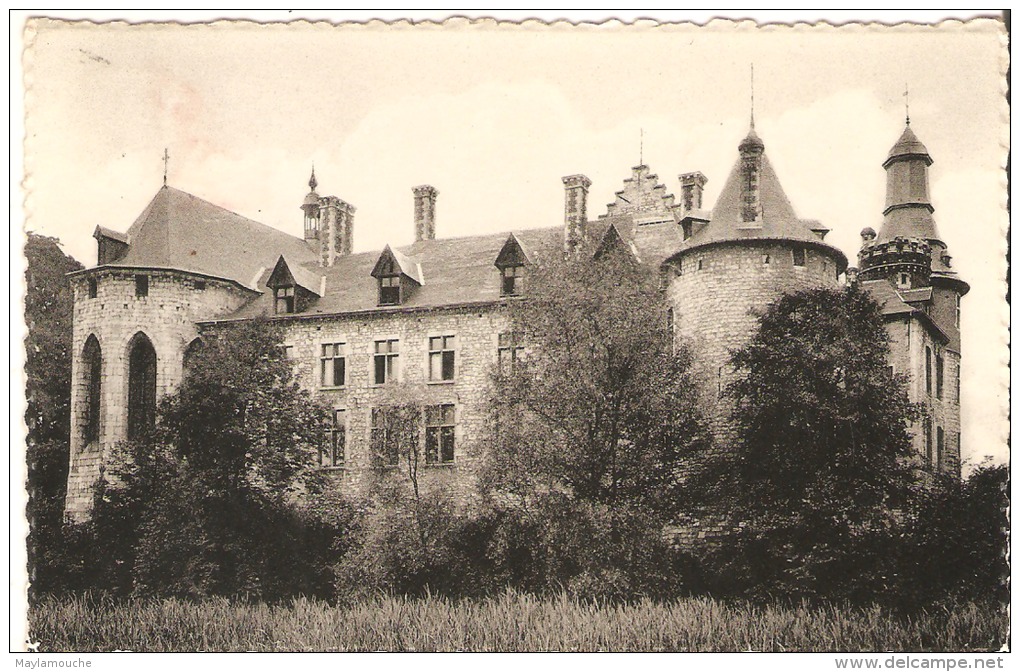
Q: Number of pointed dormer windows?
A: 4